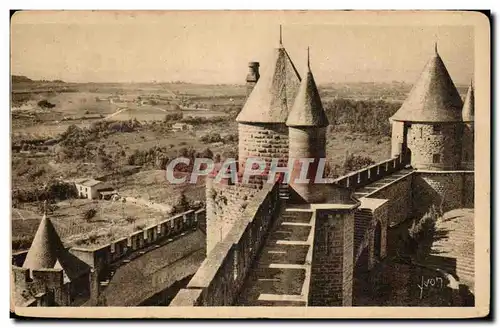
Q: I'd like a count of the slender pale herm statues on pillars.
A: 0